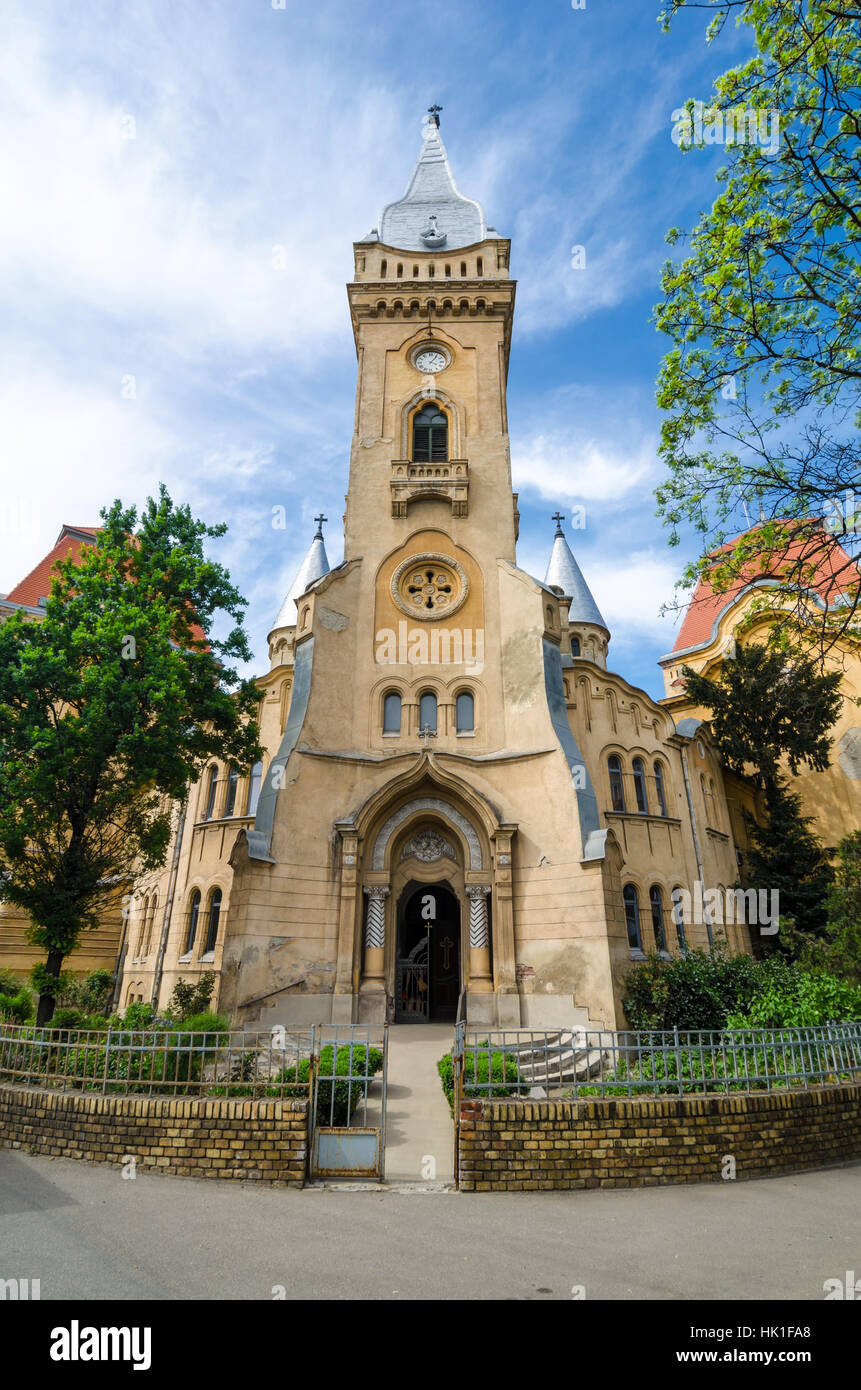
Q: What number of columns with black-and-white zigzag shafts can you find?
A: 2